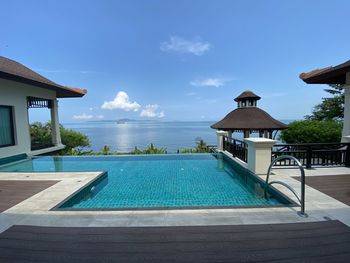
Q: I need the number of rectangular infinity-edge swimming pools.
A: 1